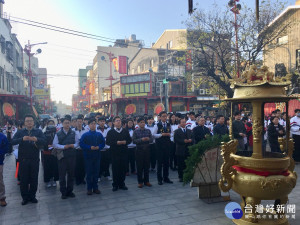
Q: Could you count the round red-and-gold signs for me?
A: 3